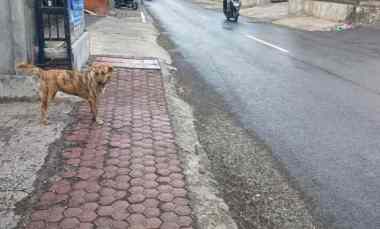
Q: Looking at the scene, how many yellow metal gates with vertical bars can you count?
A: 0